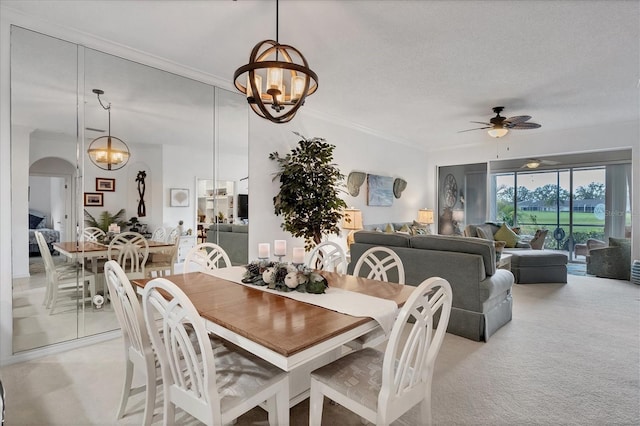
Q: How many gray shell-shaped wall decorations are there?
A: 2